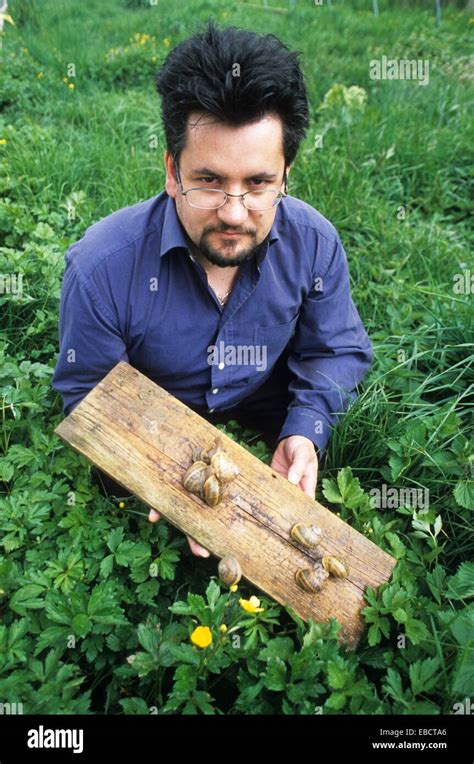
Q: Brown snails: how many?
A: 8